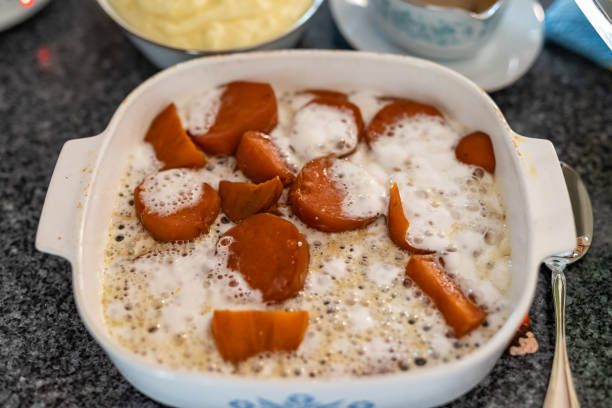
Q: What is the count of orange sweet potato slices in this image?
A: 13